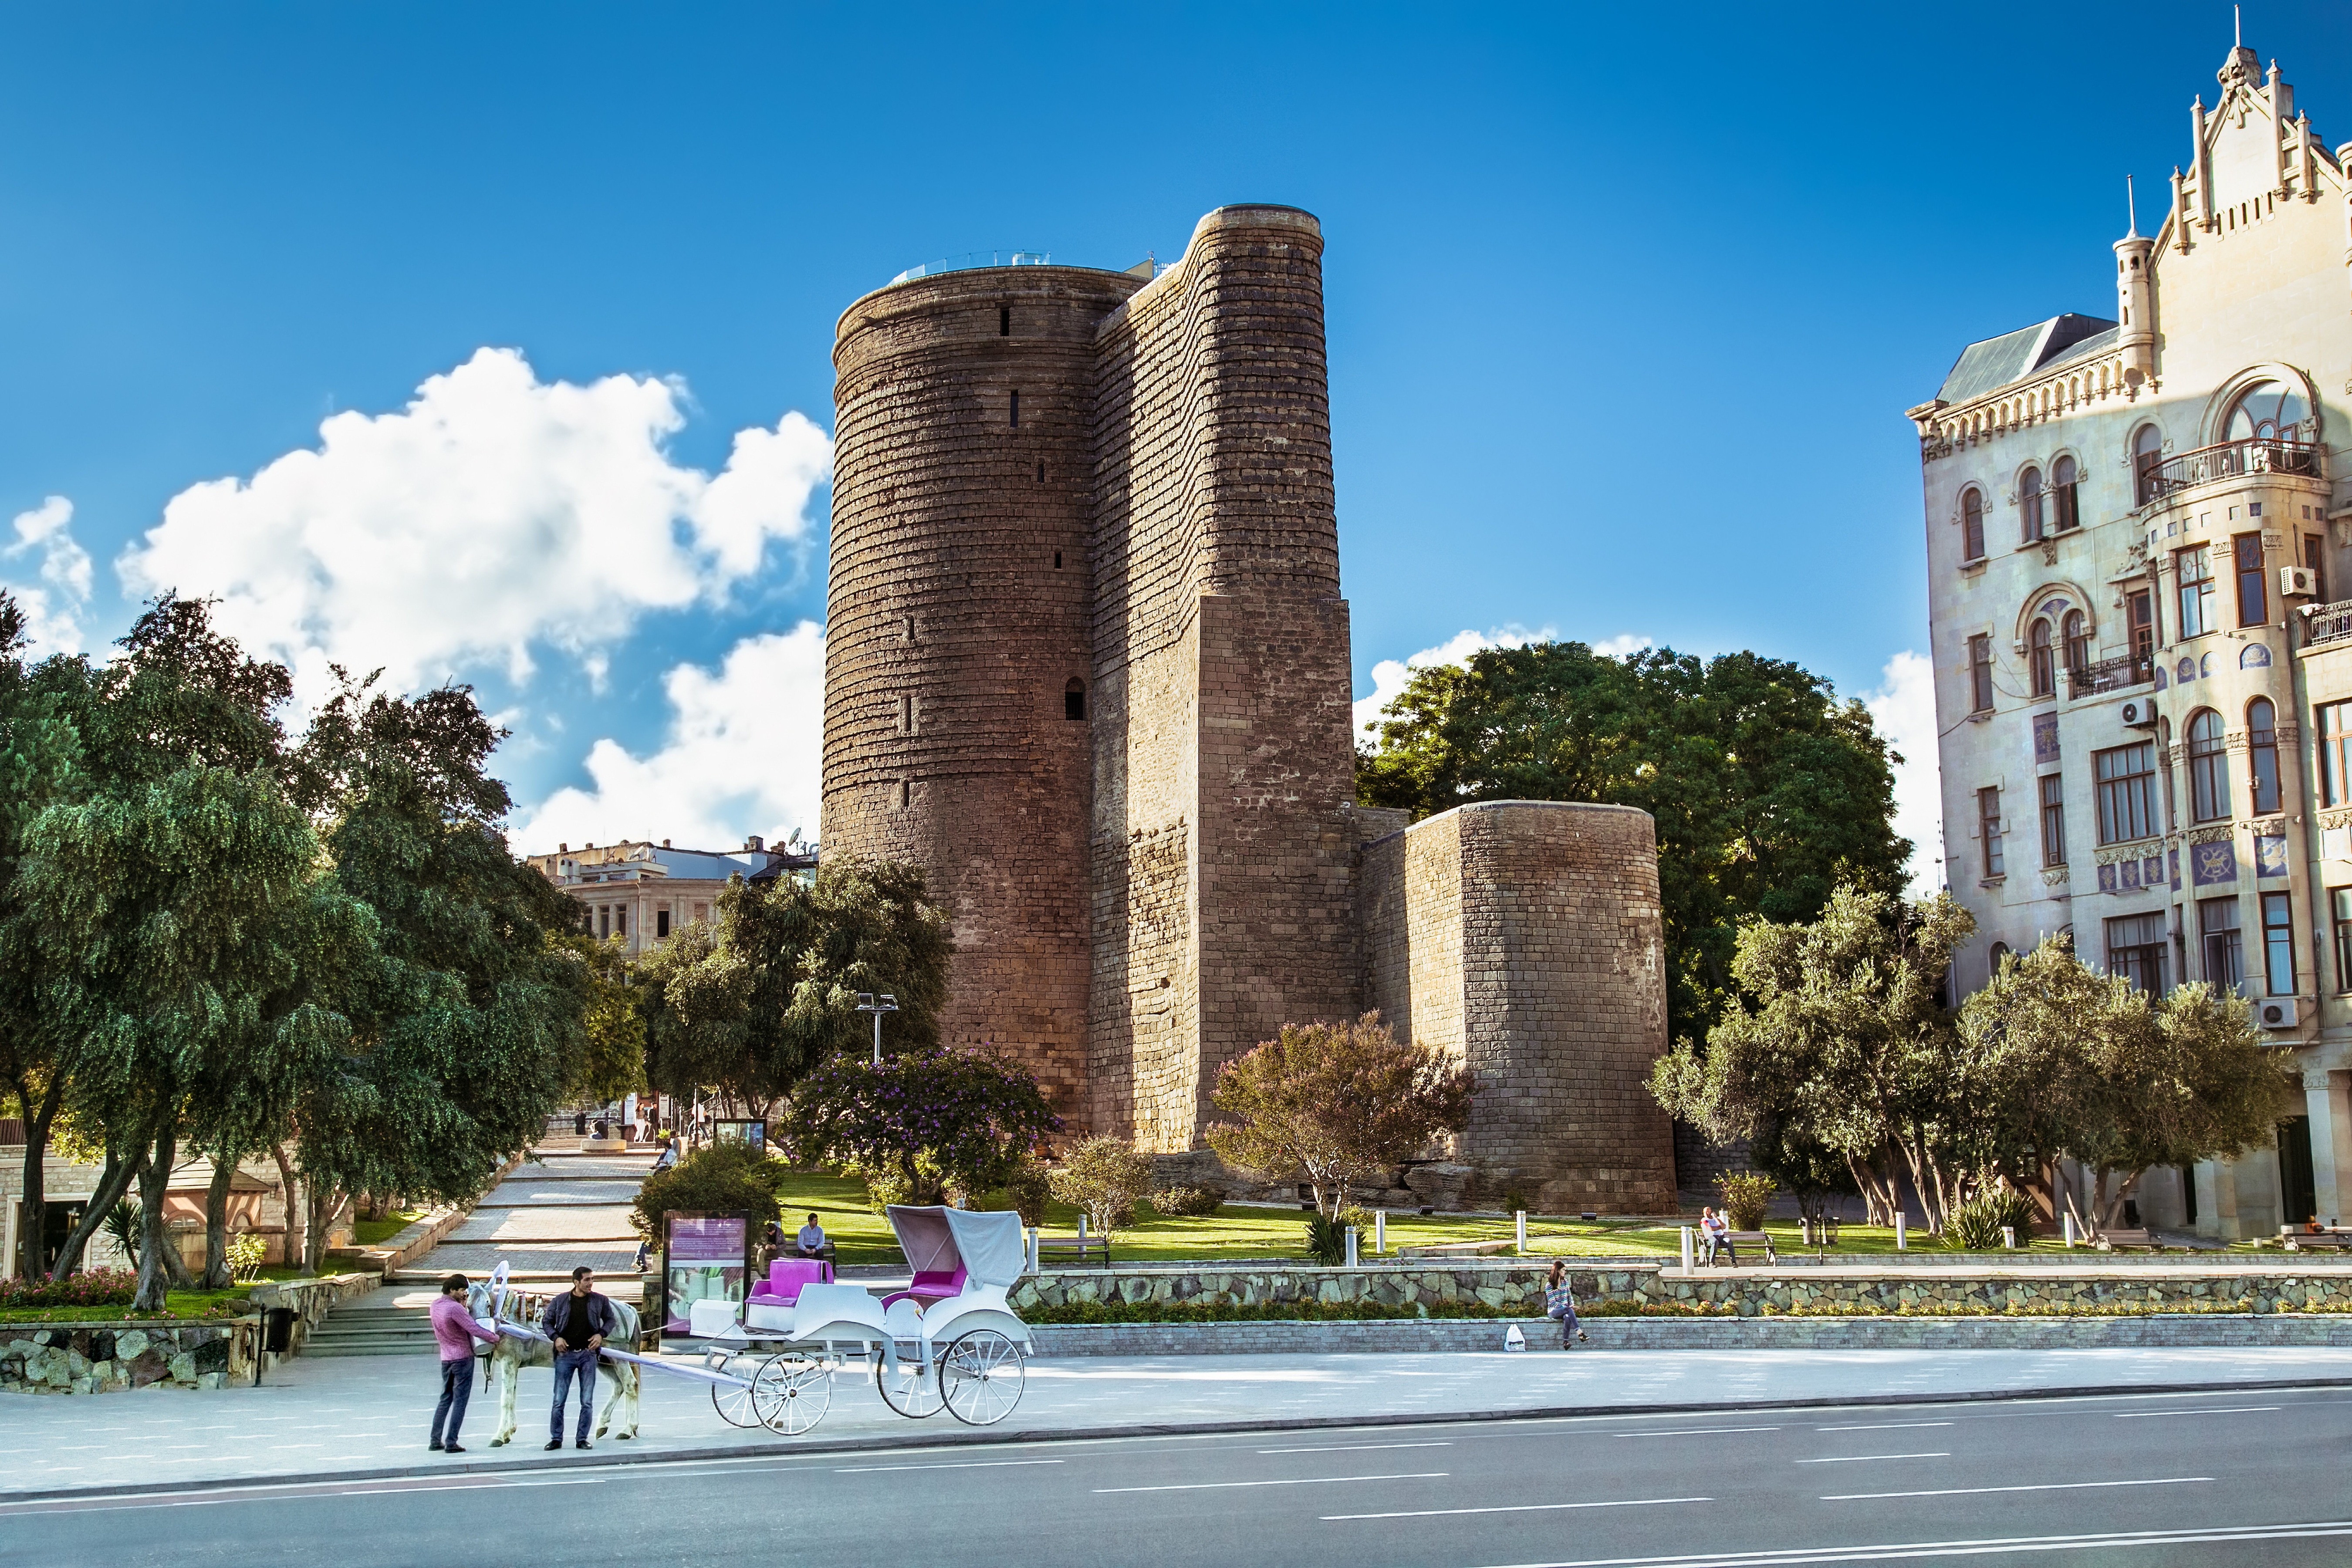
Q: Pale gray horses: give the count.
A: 1